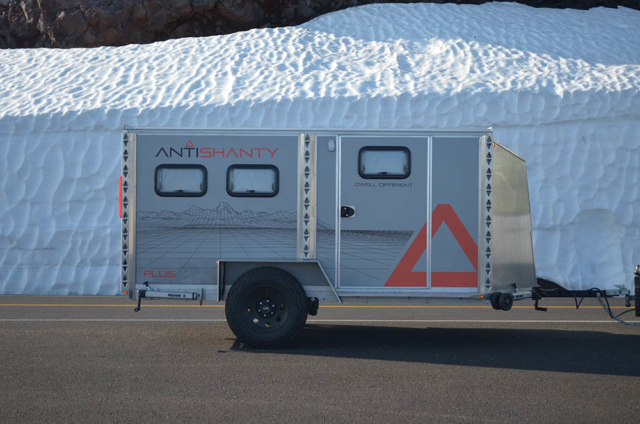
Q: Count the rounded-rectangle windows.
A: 3